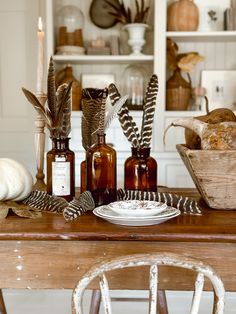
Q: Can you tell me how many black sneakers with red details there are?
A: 0